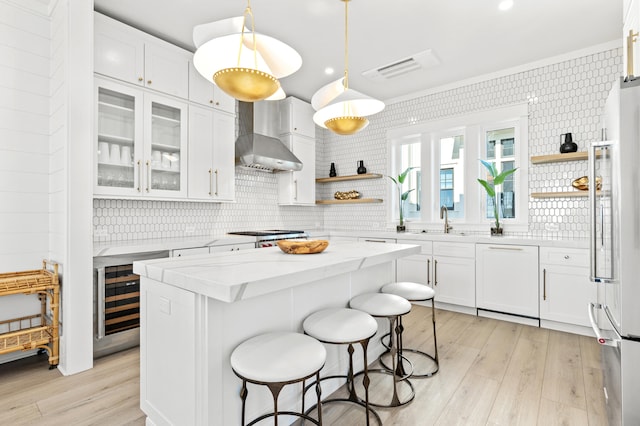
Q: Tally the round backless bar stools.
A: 4